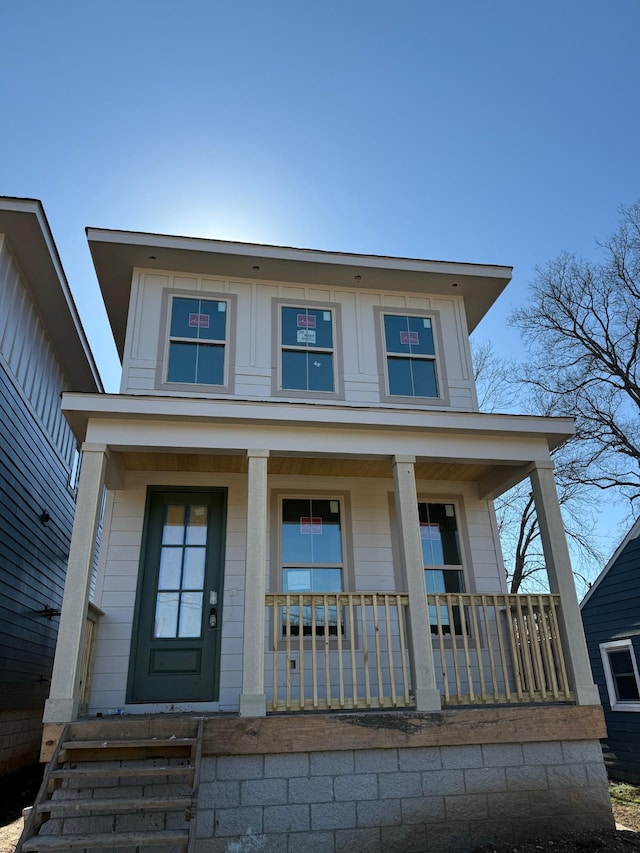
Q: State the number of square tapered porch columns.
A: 4